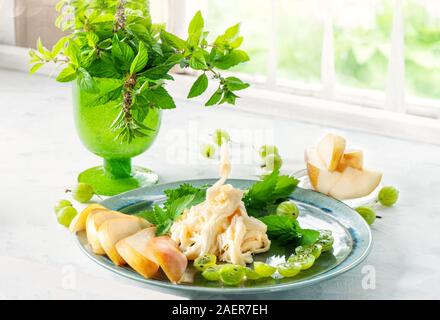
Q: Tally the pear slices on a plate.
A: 5